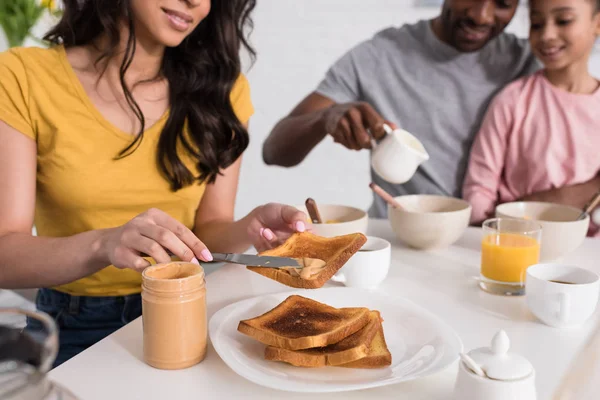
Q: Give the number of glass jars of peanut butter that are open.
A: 1